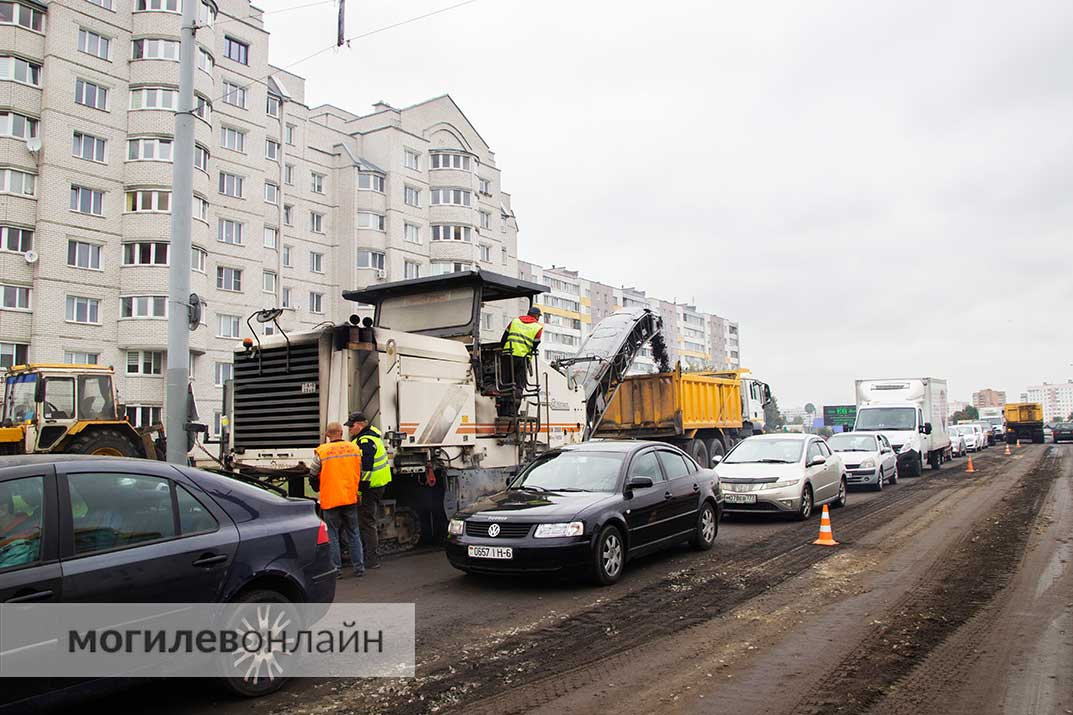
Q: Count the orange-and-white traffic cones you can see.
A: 4